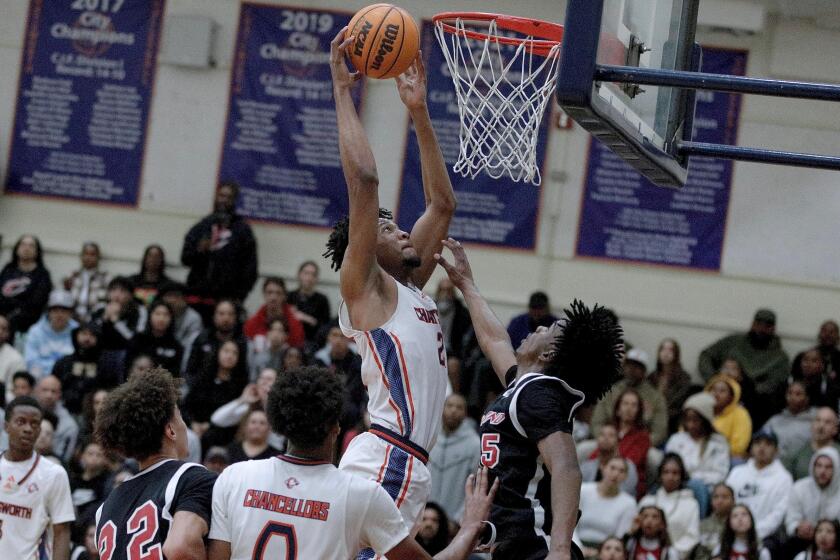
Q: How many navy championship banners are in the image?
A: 4